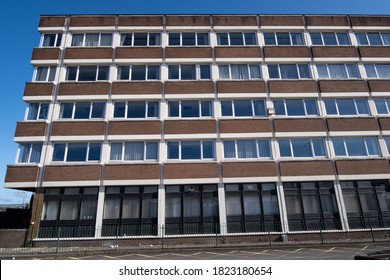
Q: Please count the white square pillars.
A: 5